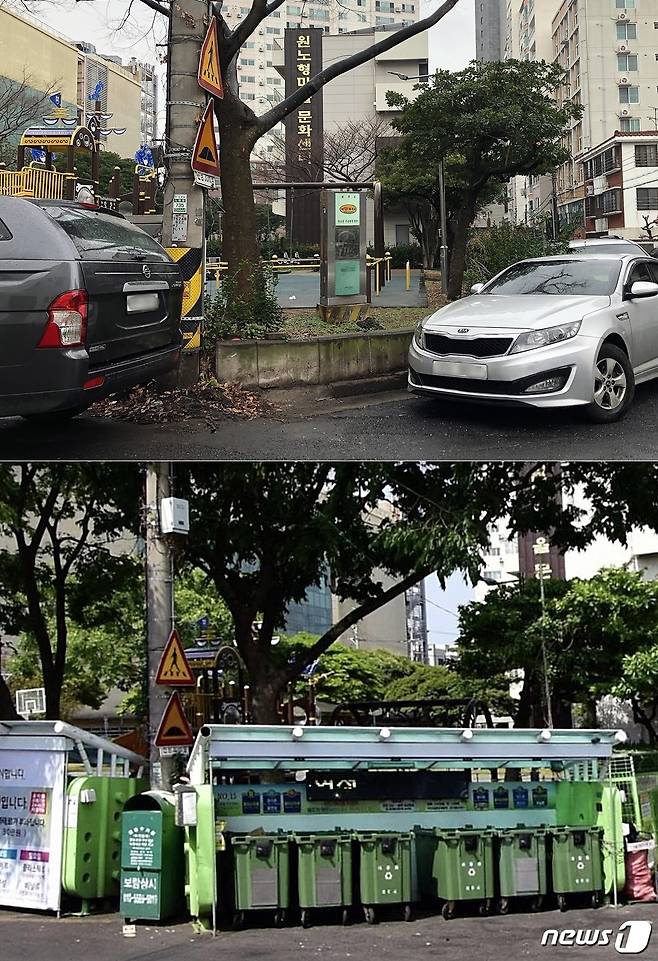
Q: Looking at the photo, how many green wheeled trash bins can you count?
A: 6